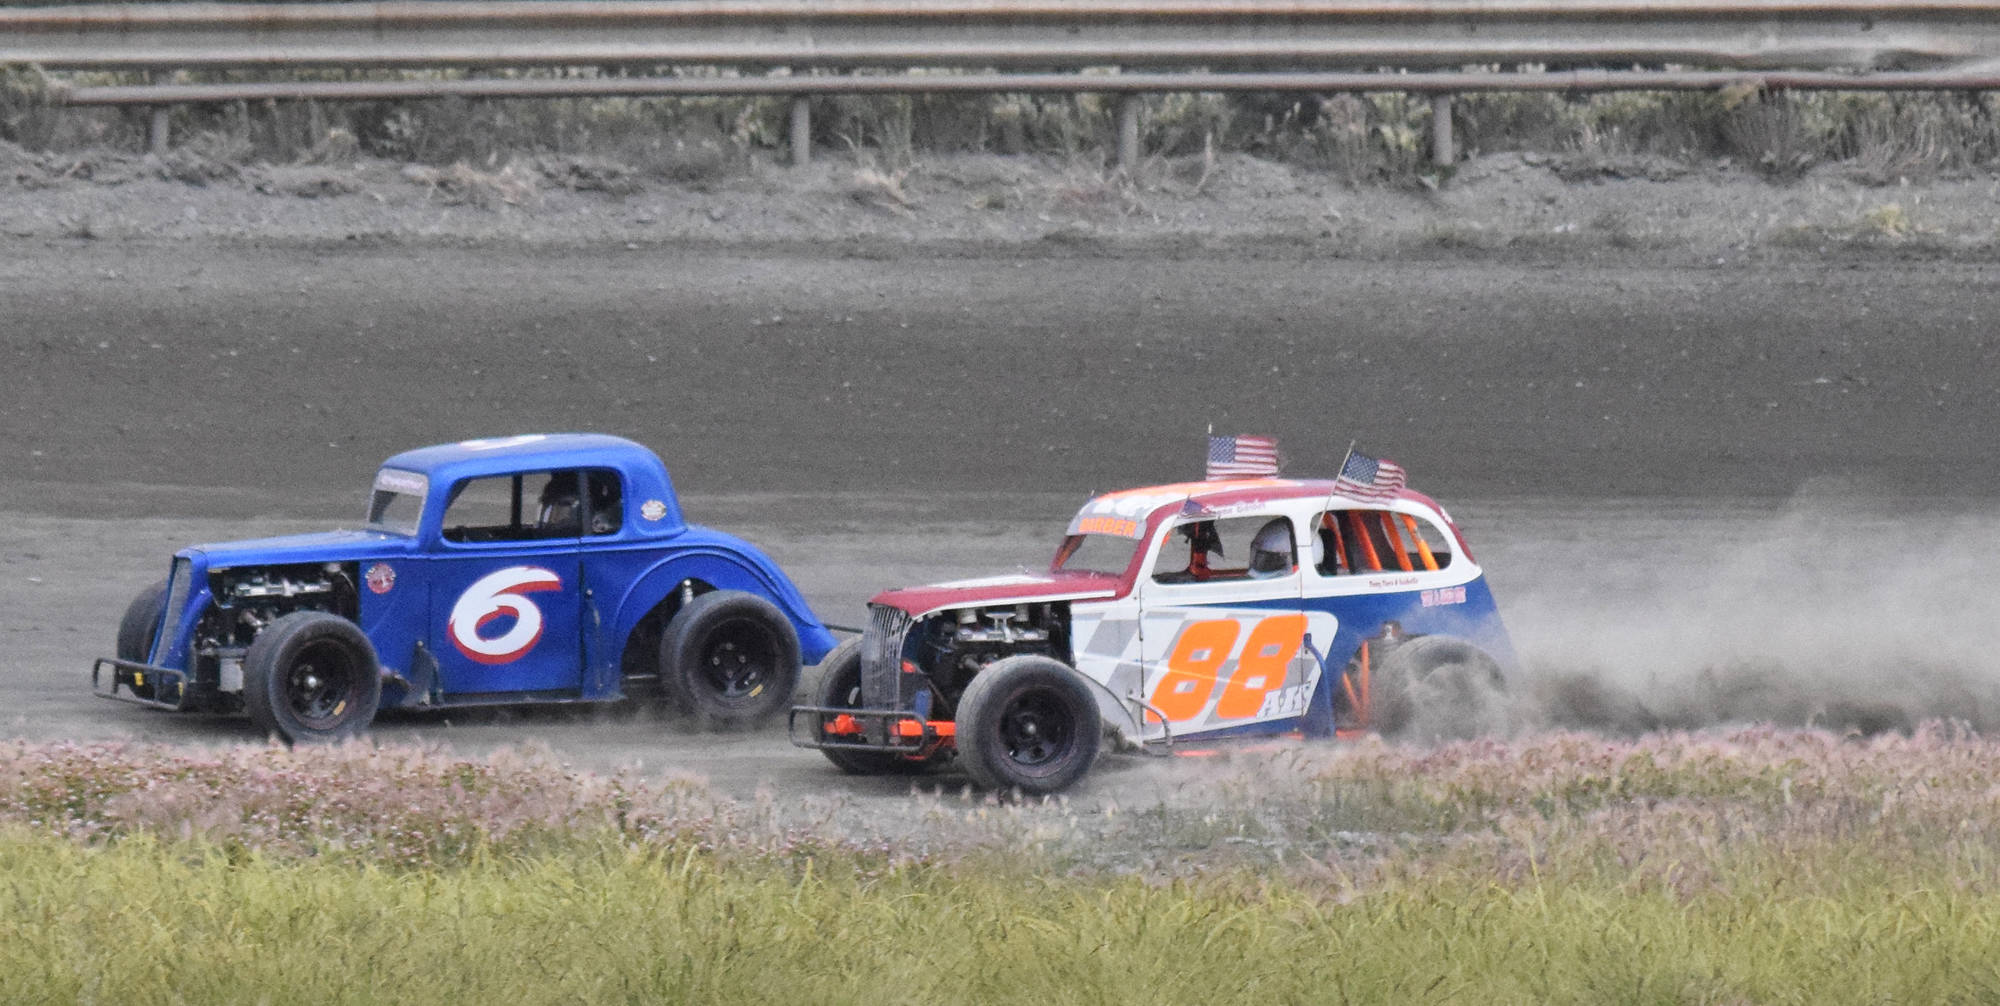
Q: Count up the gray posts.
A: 4